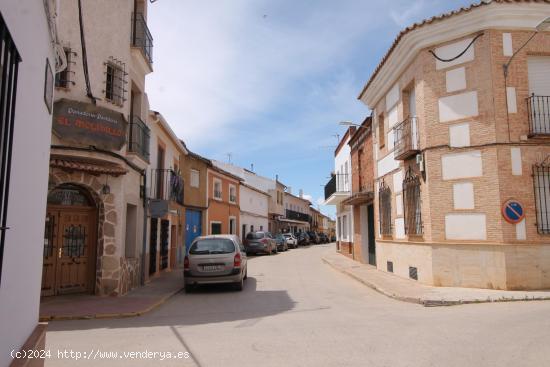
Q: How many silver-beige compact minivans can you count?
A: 1